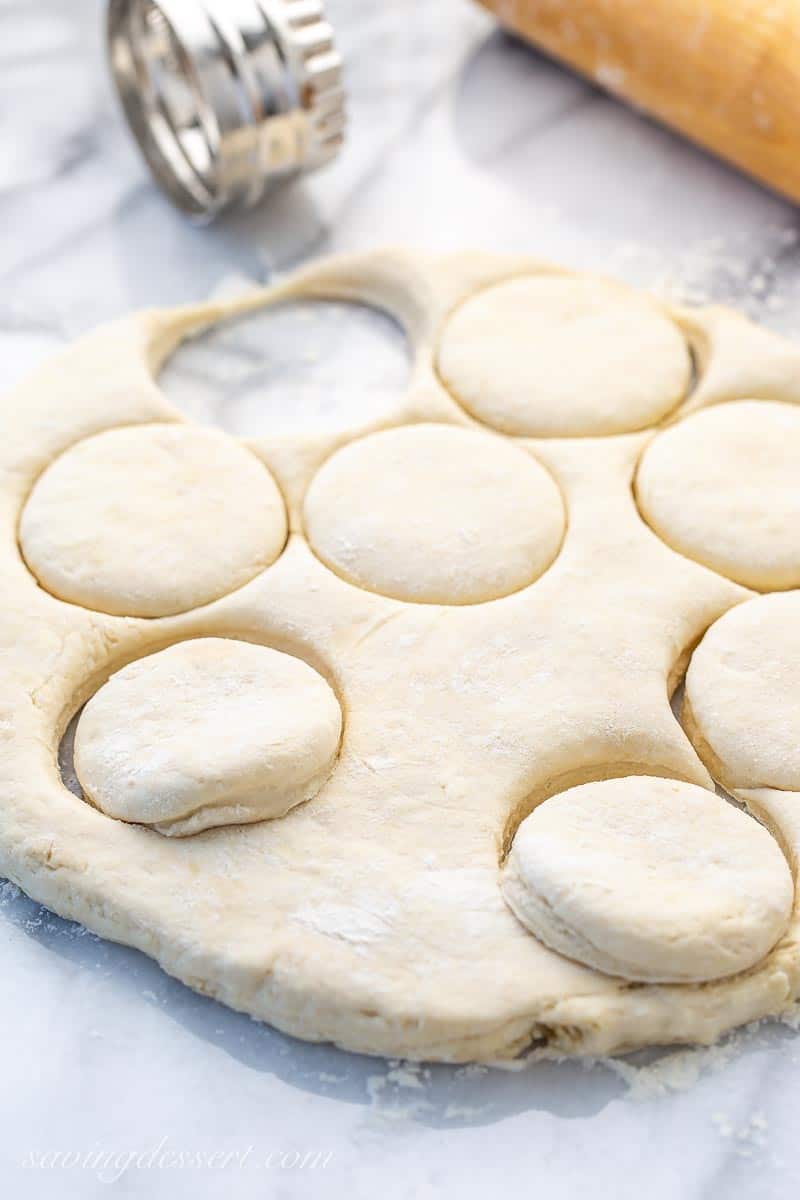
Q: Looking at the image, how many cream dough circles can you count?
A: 7